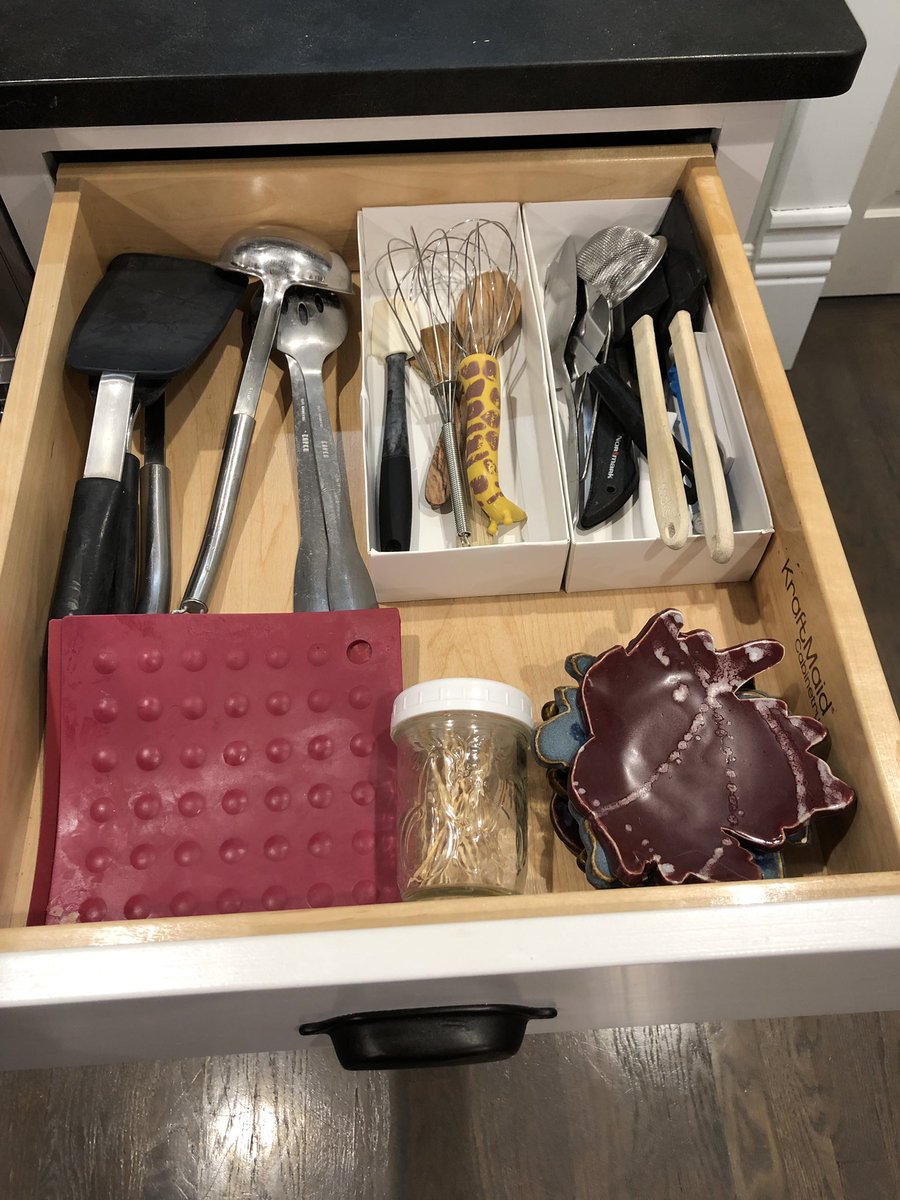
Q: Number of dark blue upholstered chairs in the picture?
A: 0